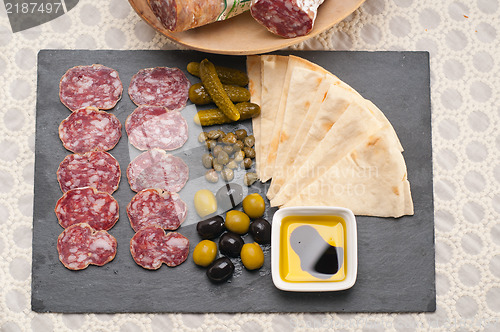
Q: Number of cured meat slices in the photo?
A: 10